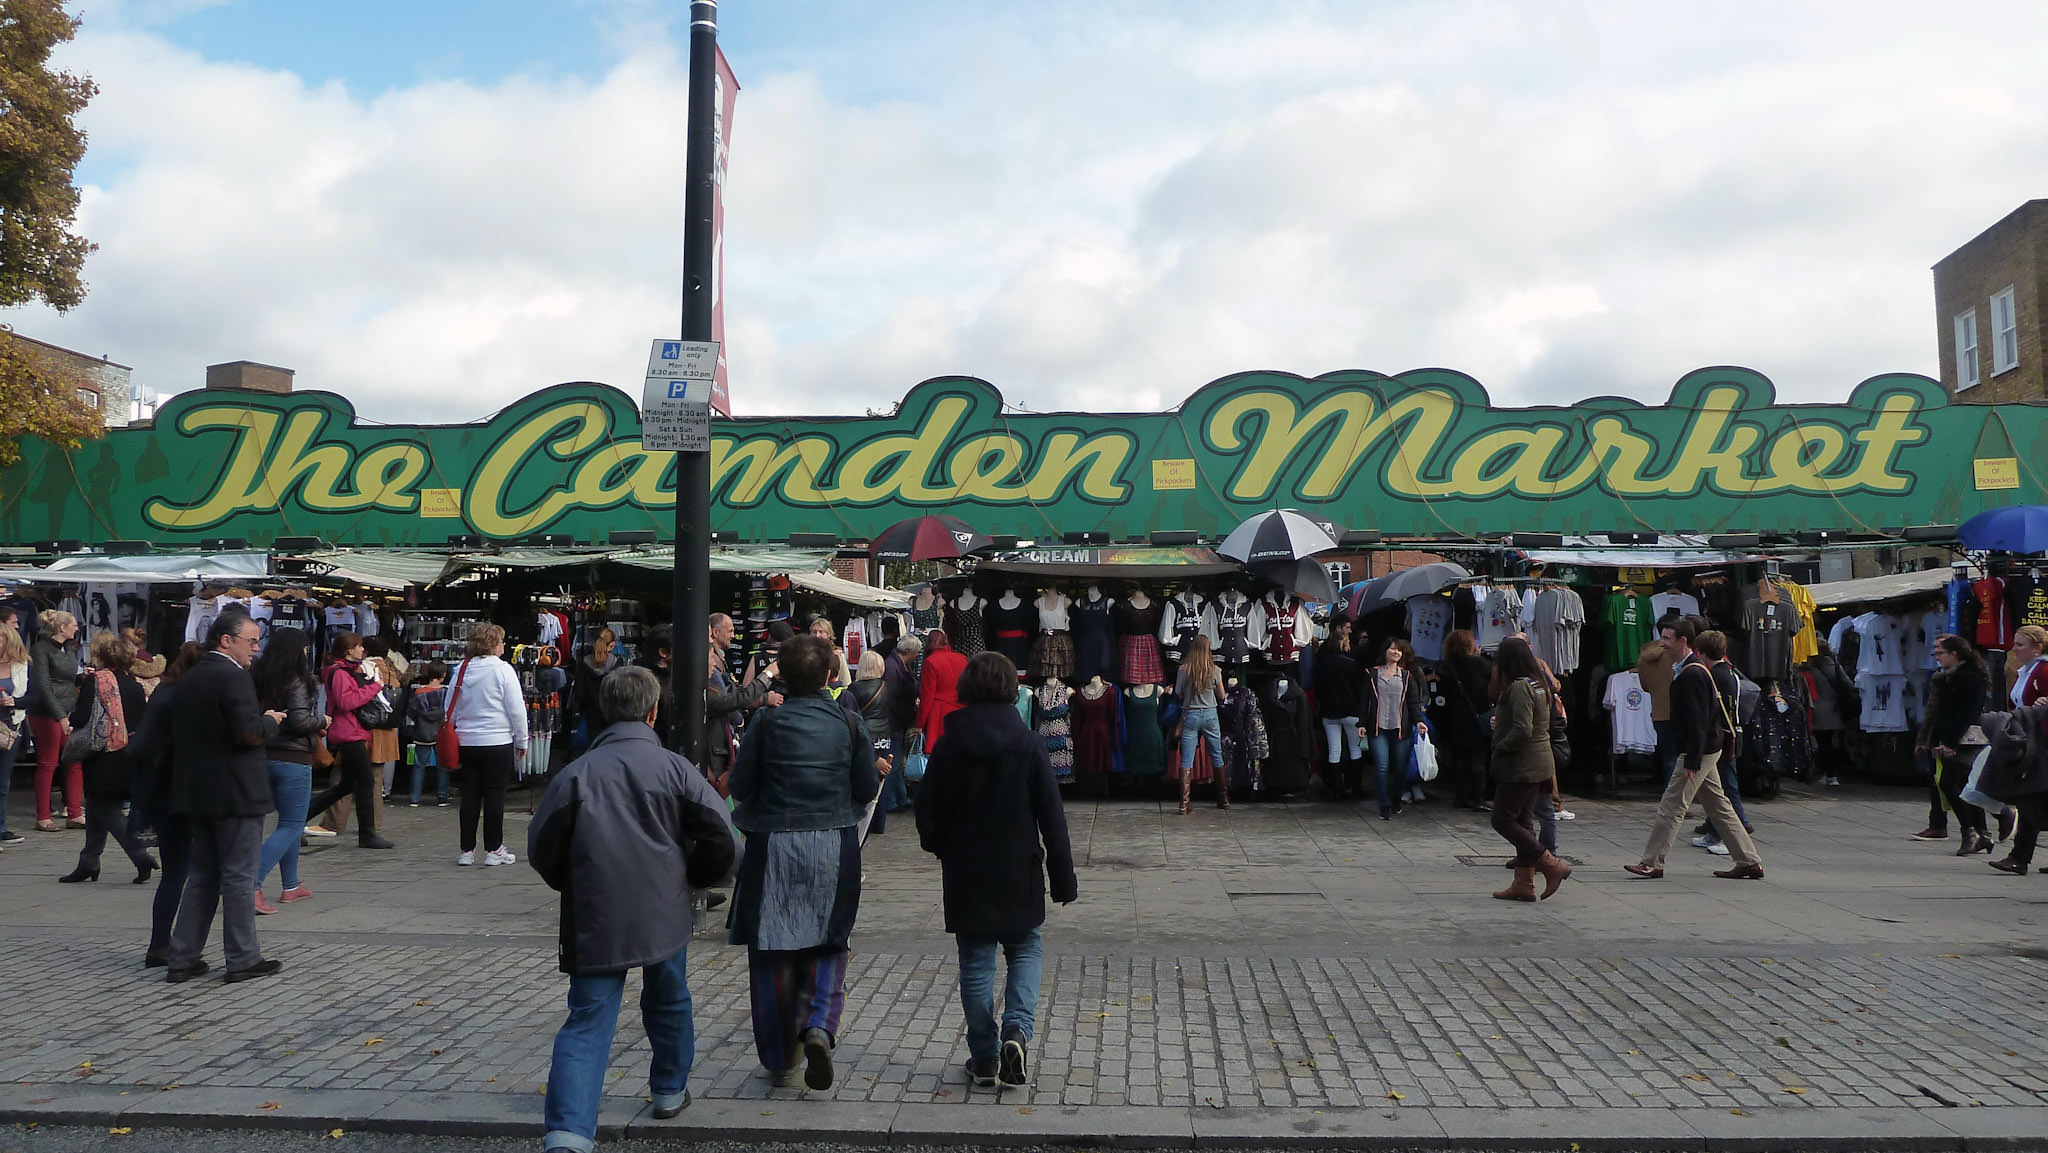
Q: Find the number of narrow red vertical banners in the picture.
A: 1